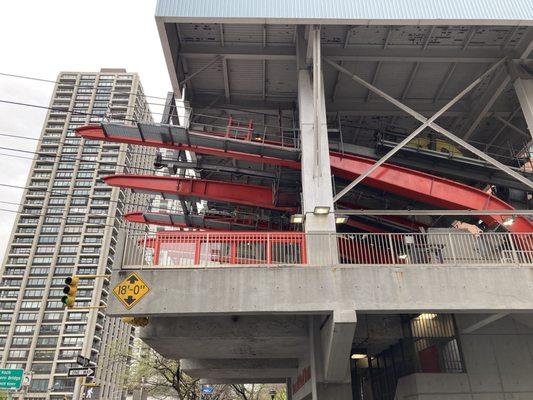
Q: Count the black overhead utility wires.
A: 8